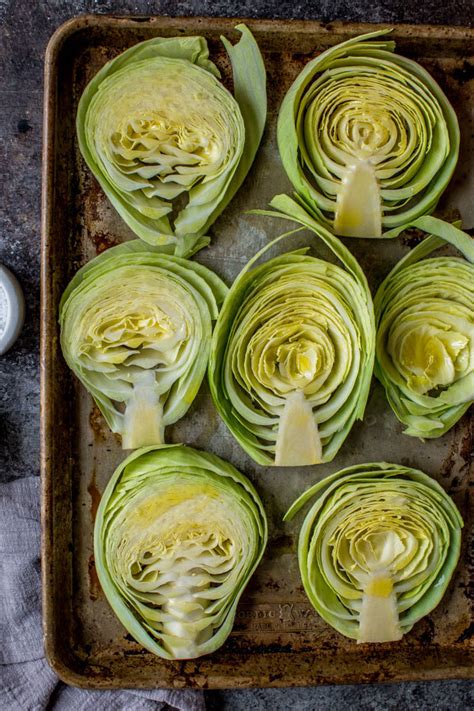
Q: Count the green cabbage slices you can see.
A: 7